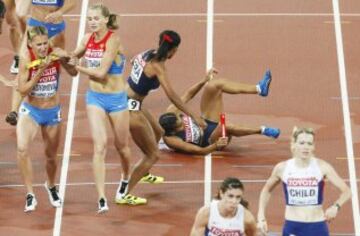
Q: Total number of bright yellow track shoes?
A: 2